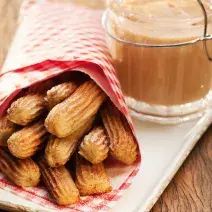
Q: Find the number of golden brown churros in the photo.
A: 11